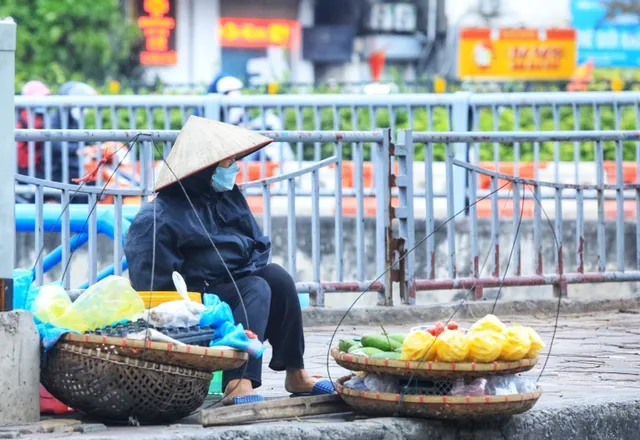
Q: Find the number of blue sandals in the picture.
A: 2